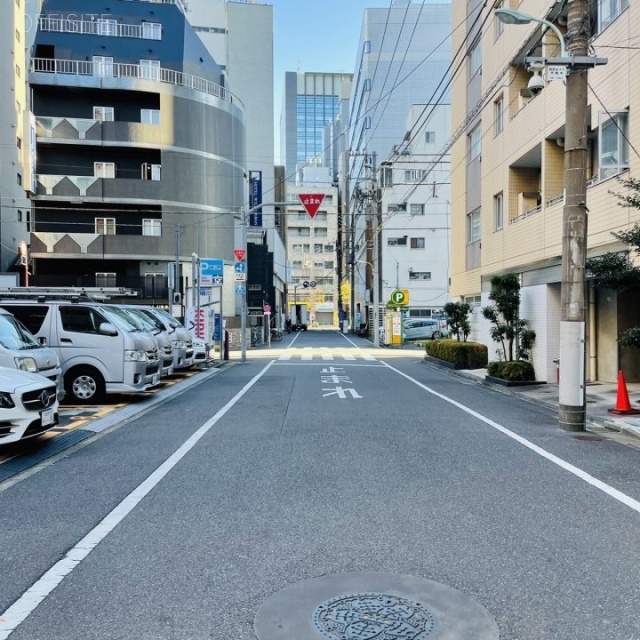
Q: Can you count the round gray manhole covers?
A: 1